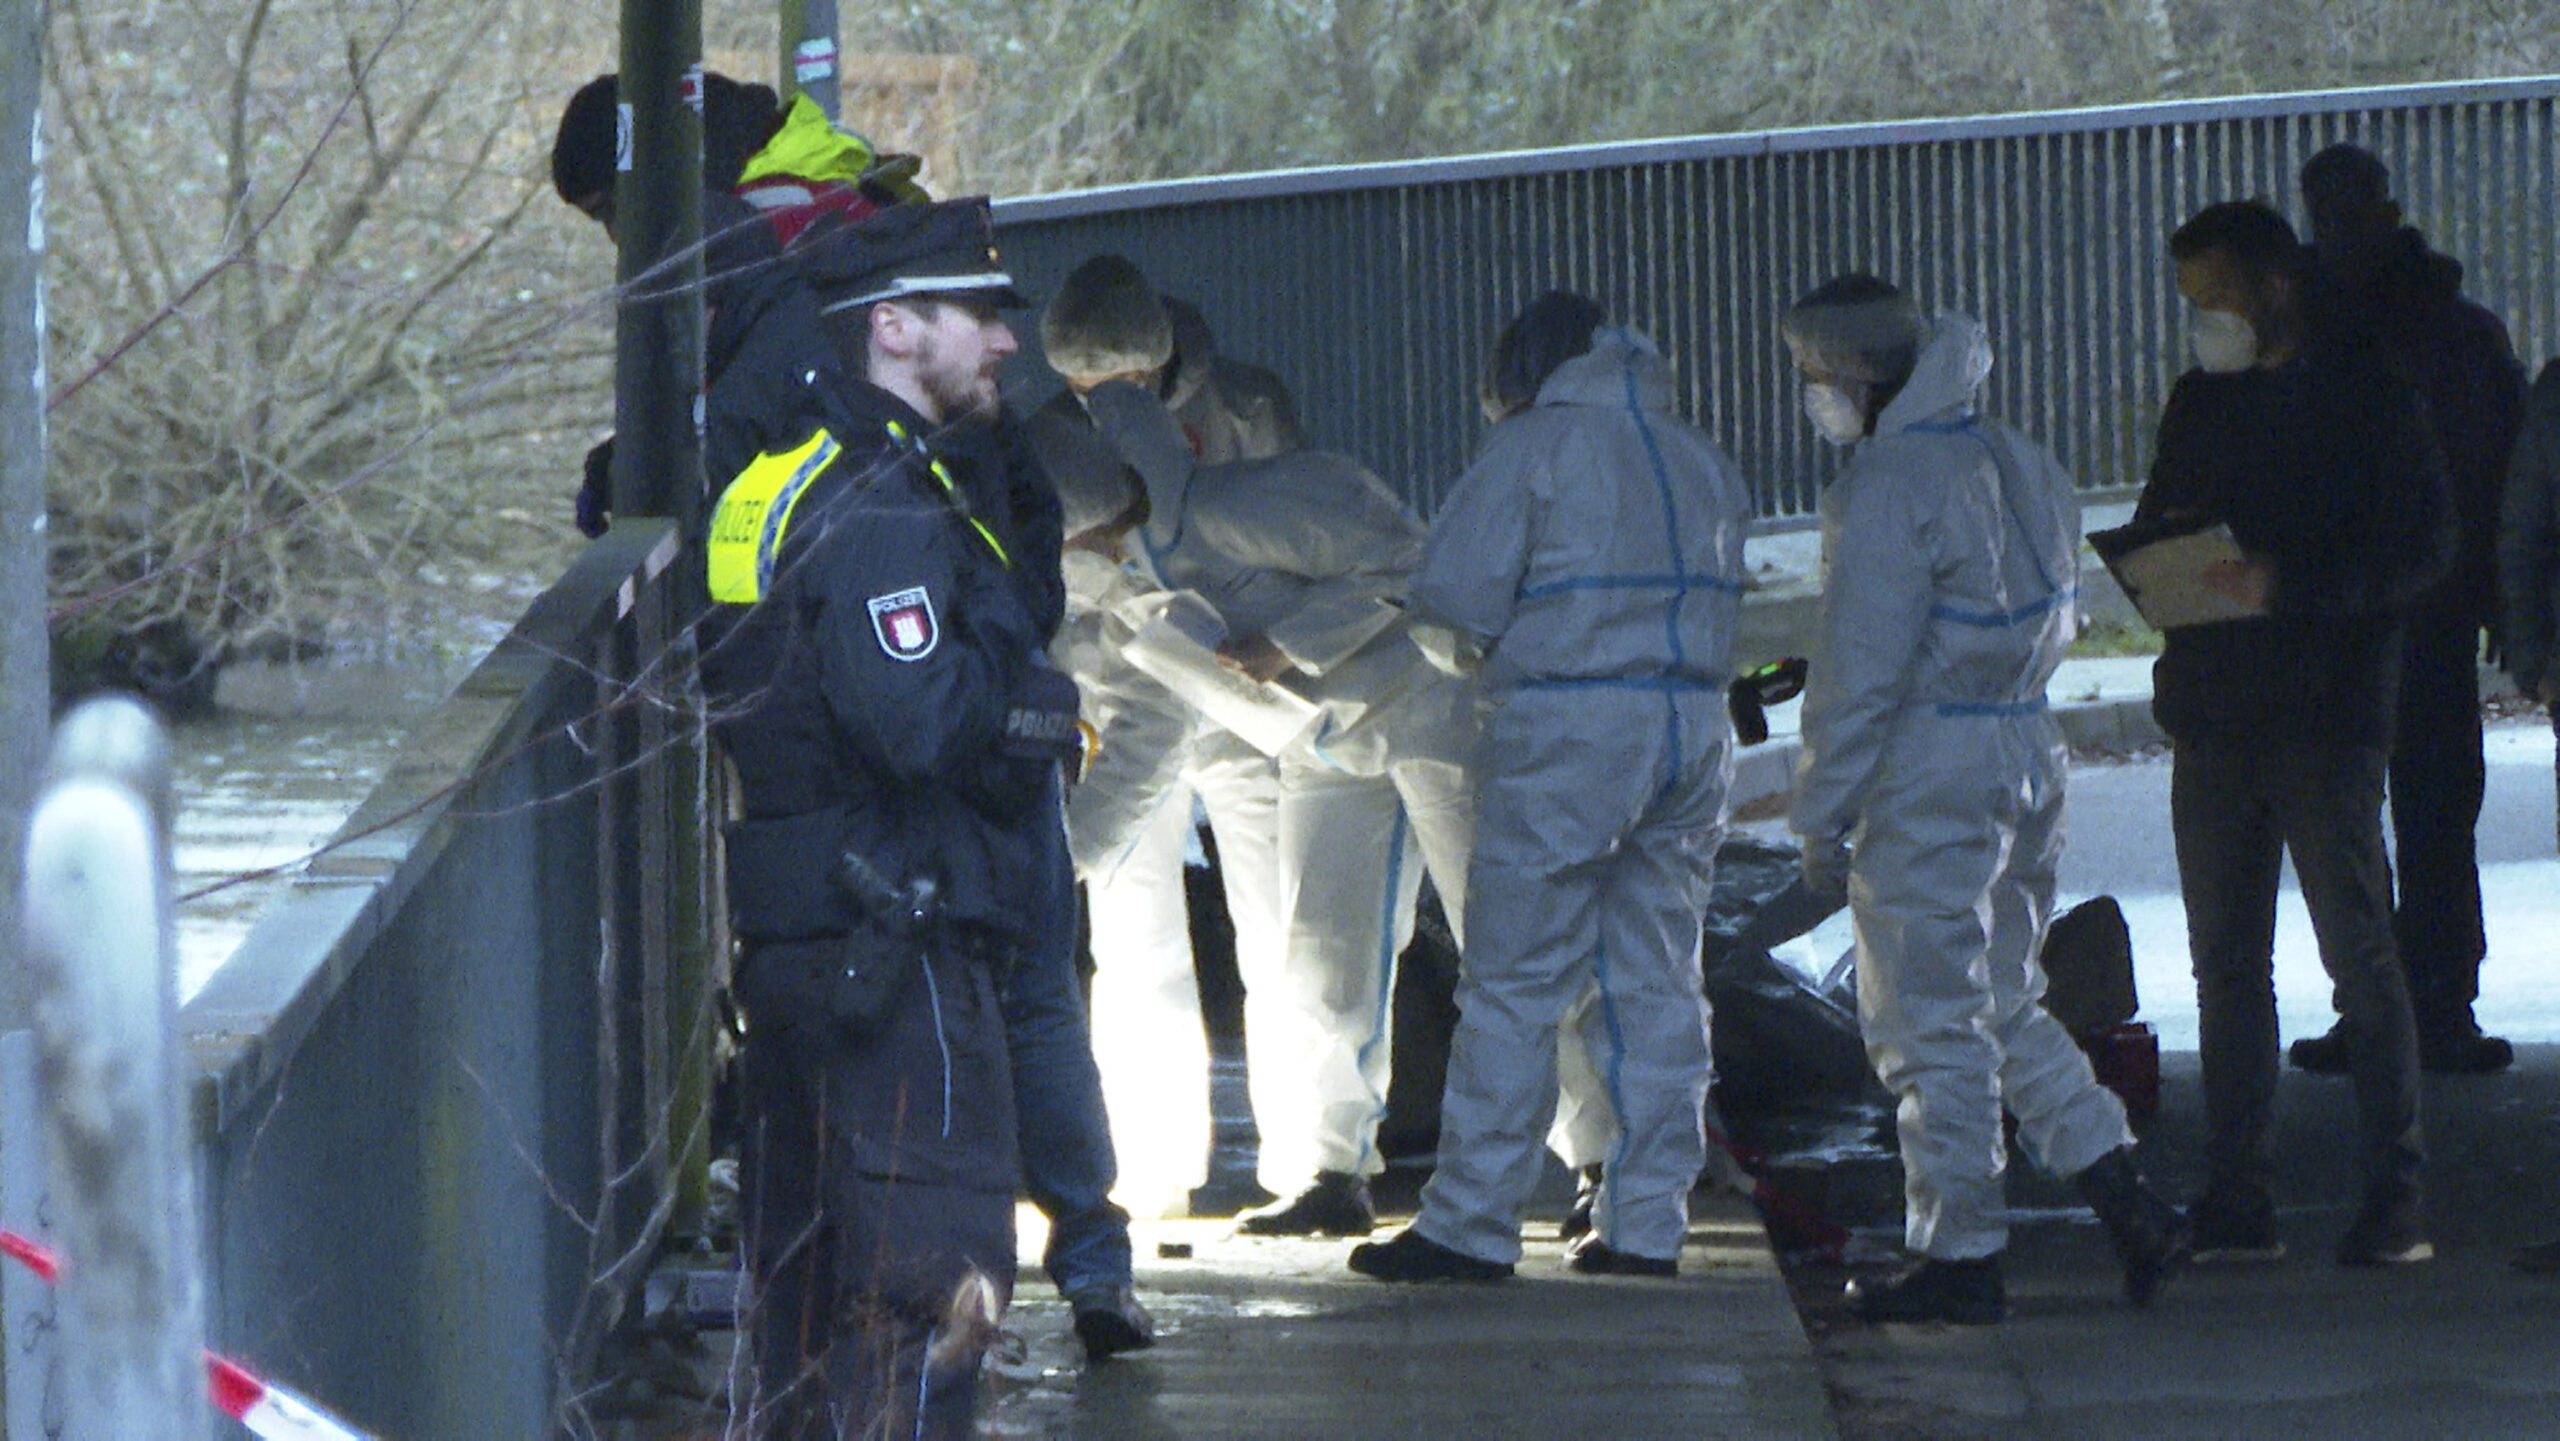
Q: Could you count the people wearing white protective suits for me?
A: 4